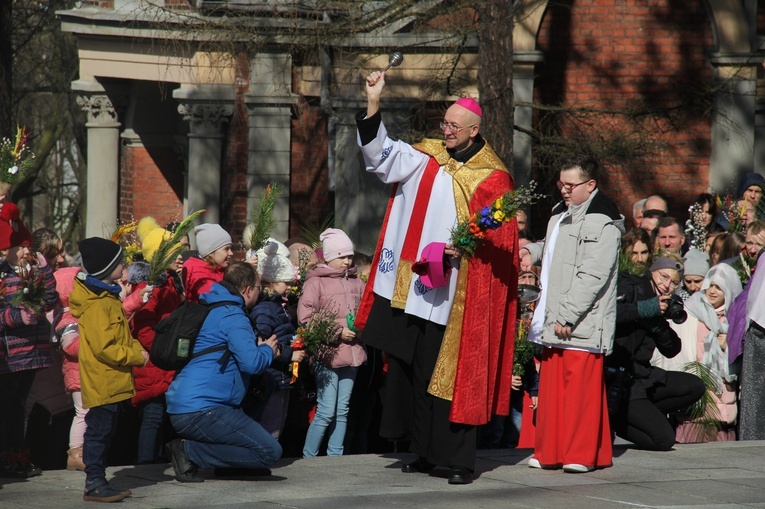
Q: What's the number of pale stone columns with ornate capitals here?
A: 2